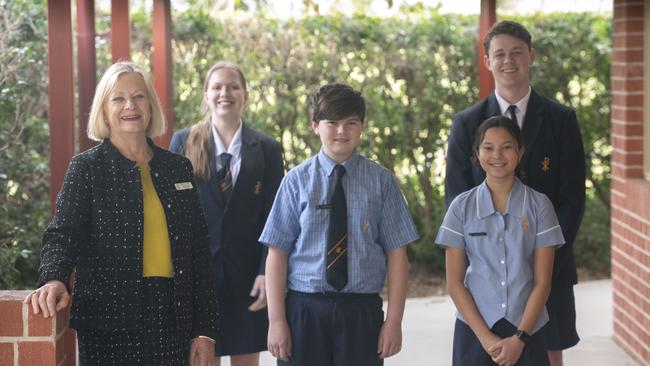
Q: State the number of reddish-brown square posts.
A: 5